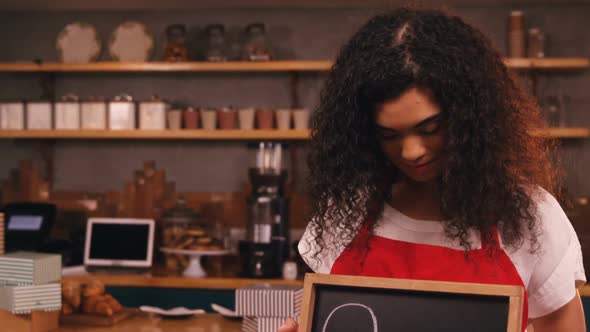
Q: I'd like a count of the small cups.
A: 8